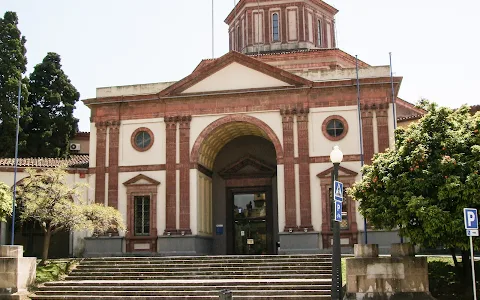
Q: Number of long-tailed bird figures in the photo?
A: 0